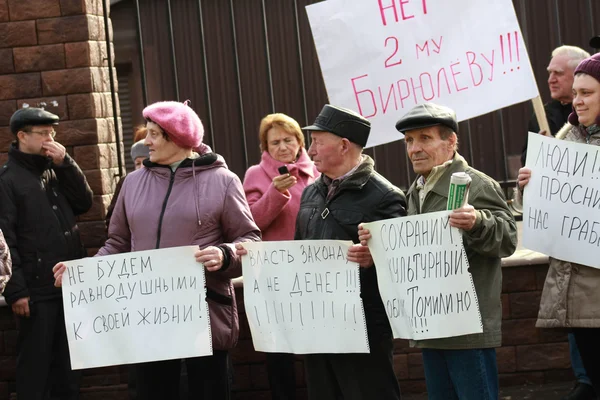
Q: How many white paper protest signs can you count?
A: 5